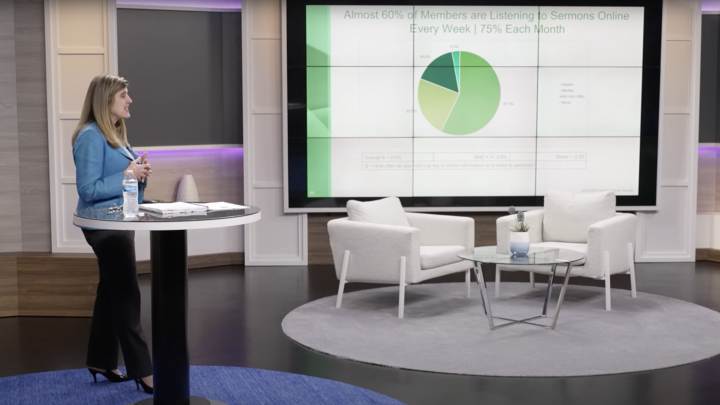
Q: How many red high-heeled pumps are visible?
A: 0